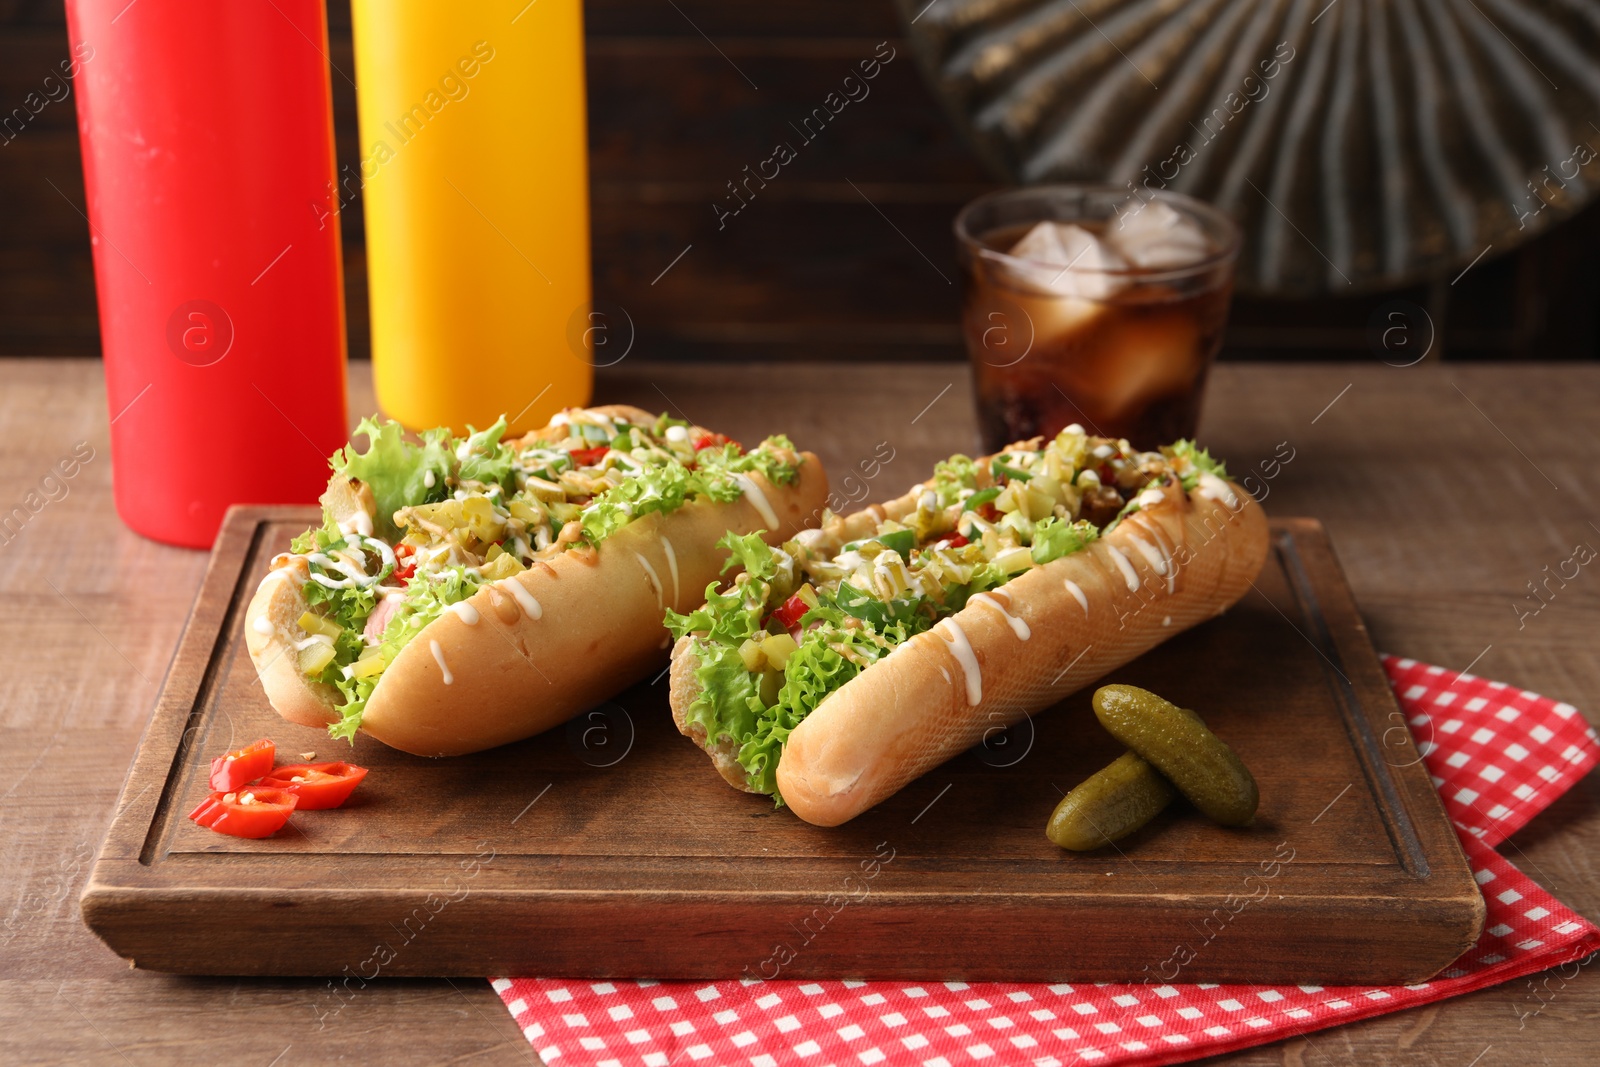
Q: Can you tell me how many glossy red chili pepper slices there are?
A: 3